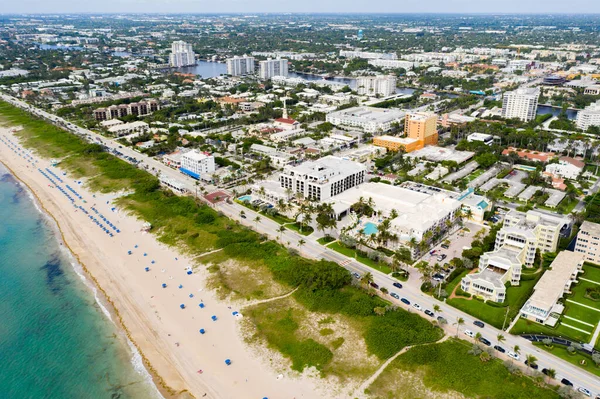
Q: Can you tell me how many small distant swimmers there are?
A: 1